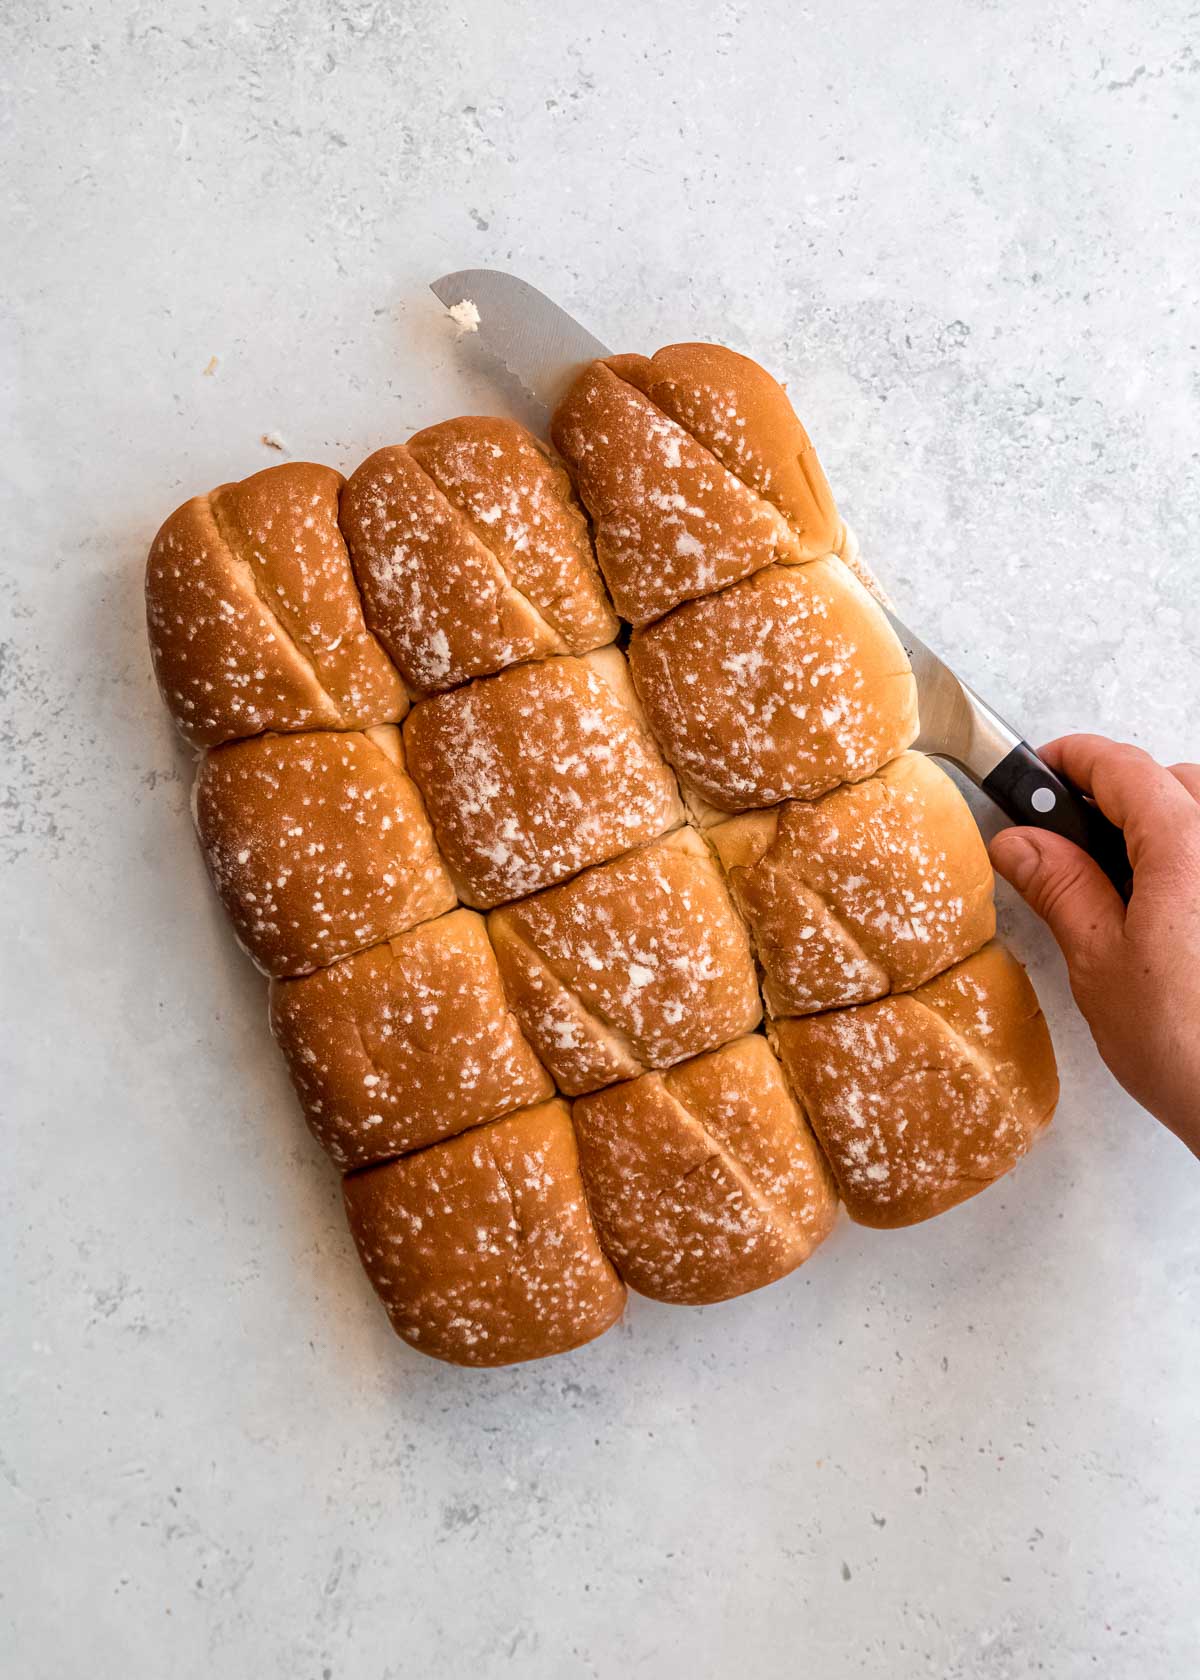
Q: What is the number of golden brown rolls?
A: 12